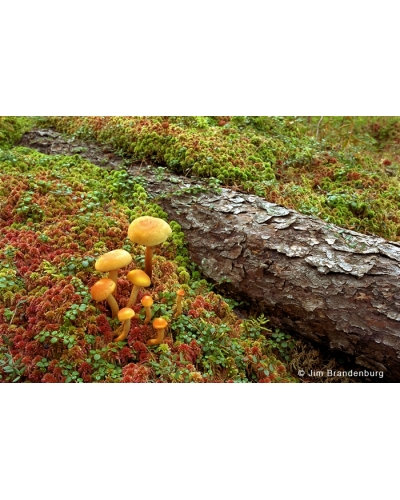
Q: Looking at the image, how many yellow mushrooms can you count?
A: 8